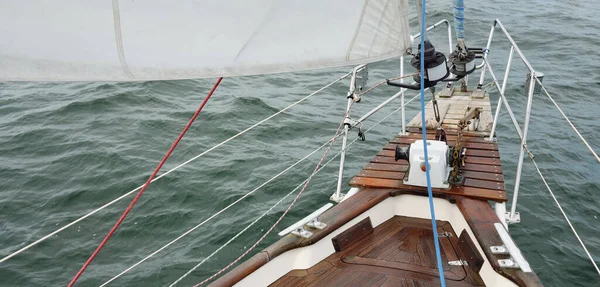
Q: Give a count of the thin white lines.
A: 5